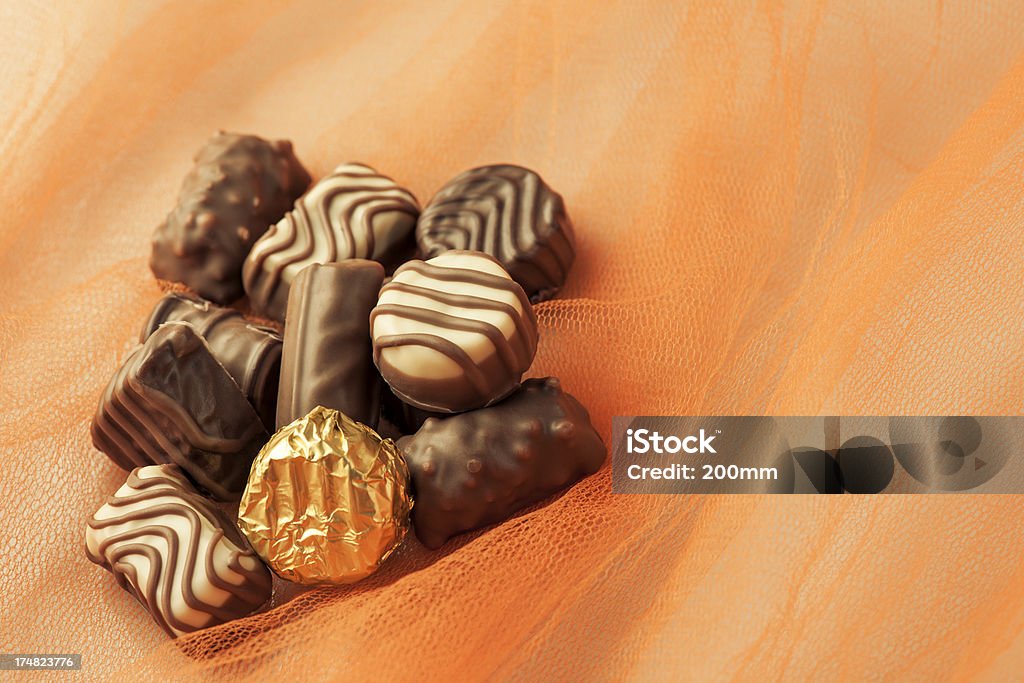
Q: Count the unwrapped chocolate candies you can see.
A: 9